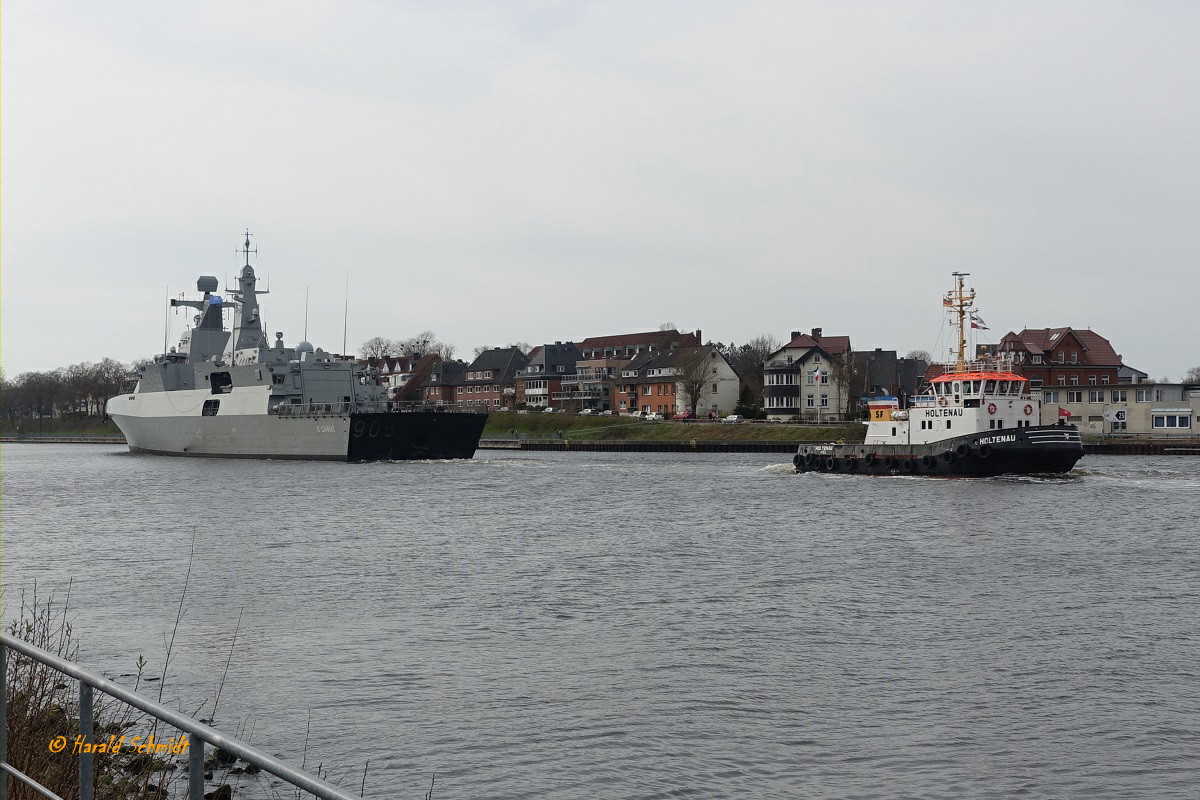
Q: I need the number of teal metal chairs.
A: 0